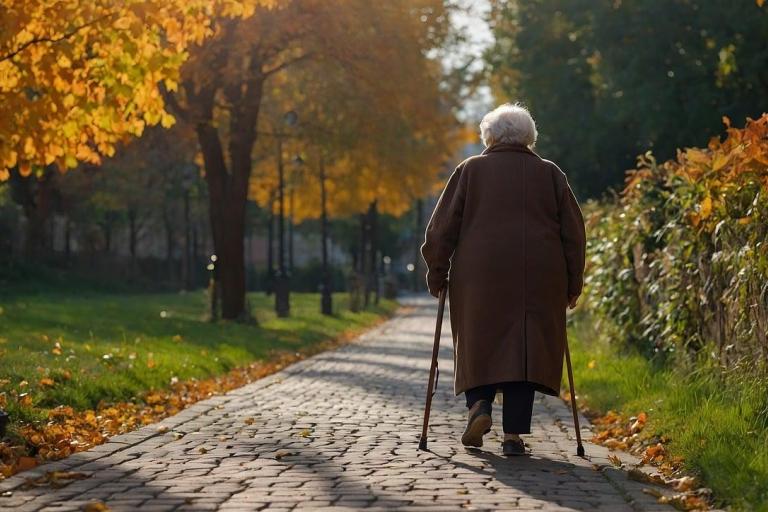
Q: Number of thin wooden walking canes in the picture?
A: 2